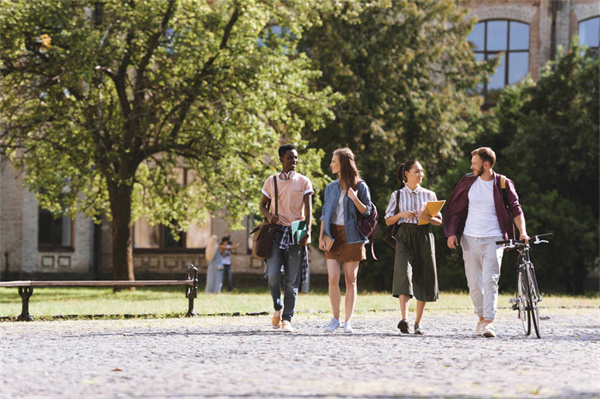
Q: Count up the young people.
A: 4